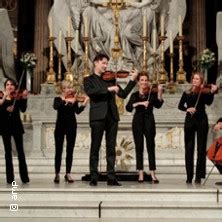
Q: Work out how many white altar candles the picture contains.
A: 10